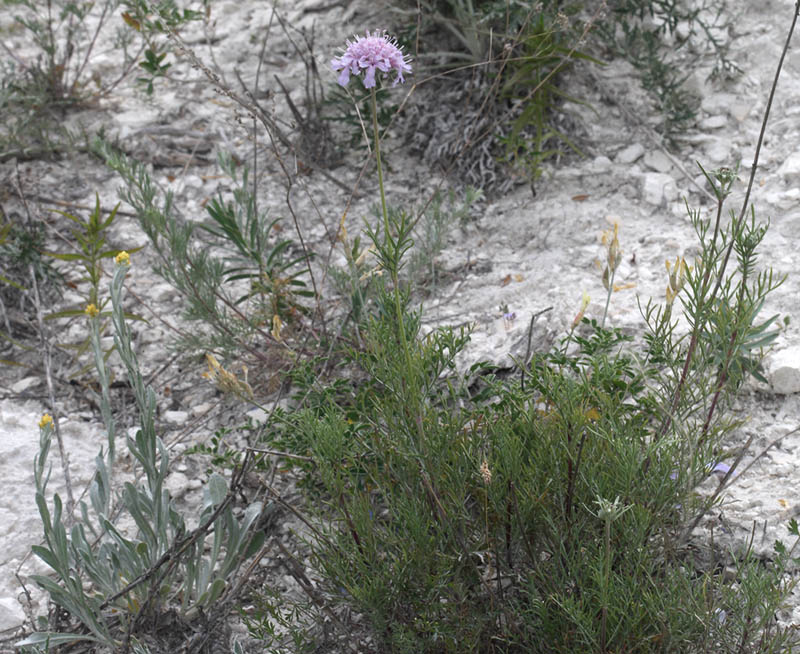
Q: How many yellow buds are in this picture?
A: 3